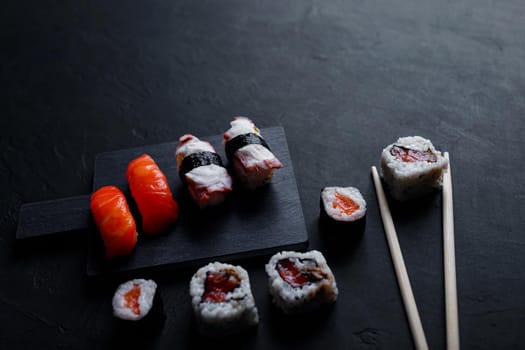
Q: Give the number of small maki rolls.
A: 2